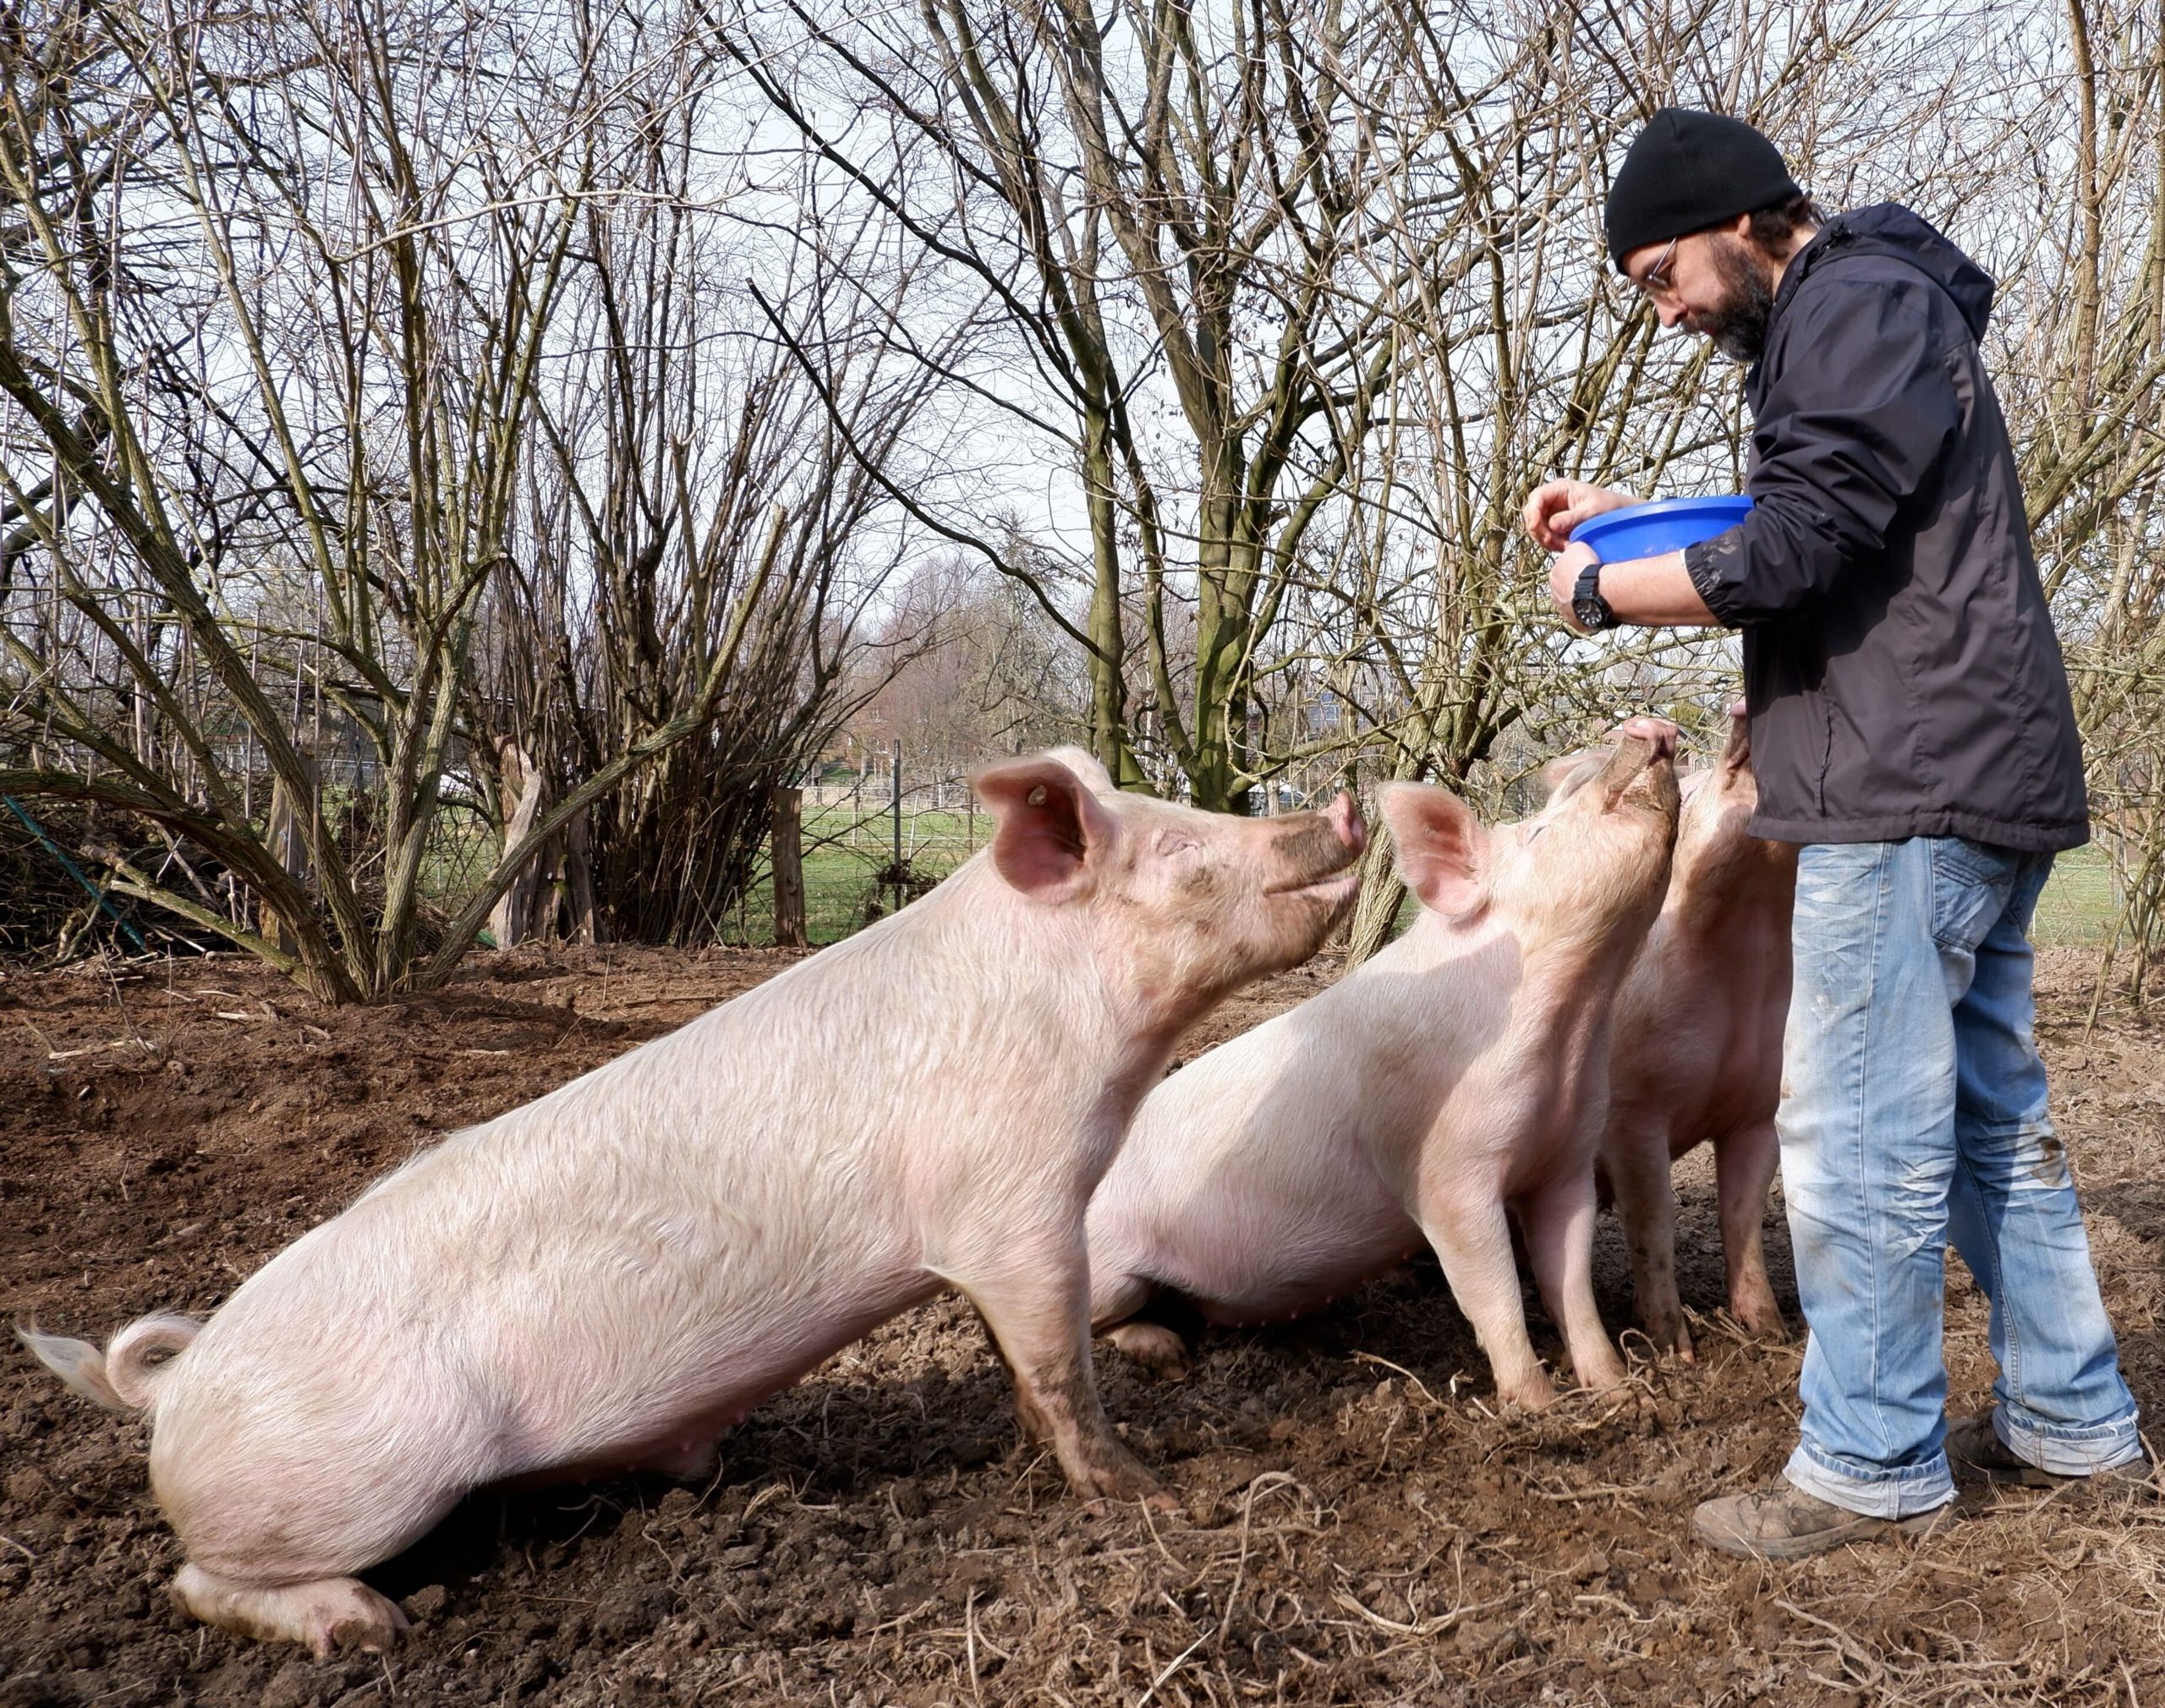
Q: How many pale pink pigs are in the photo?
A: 3